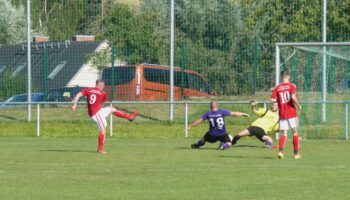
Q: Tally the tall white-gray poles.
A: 3